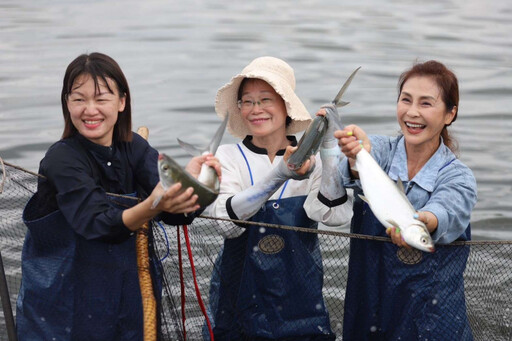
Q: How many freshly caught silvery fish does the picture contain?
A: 3